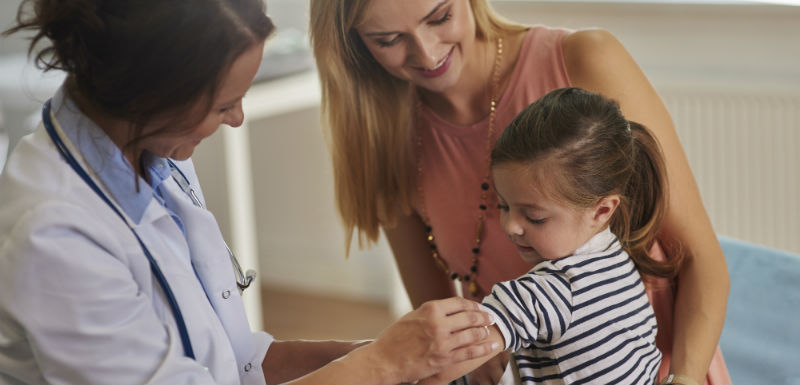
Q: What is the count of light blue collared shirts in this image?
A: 1